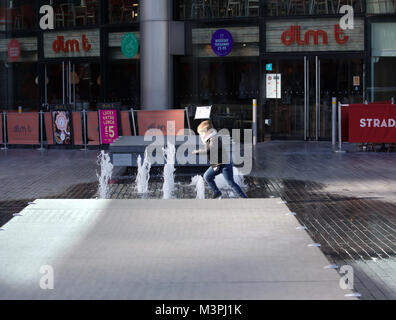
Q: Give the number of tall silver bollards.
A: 2